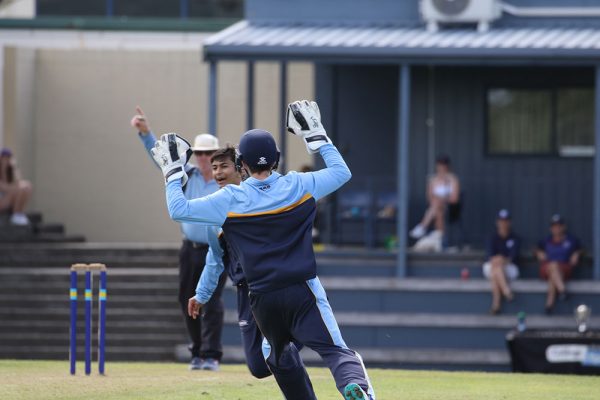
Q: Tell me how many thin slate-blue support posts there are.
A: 5